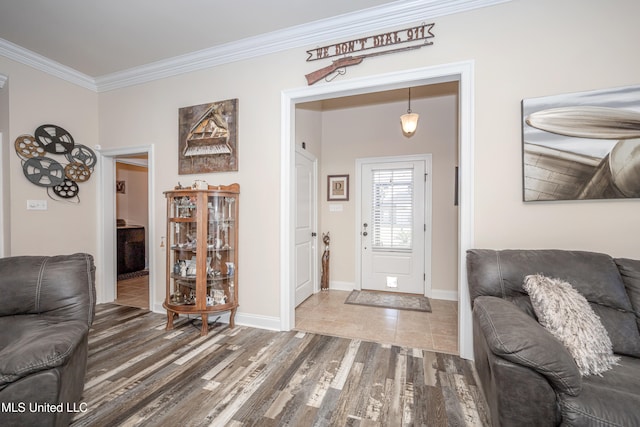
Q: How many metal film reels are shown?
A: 6